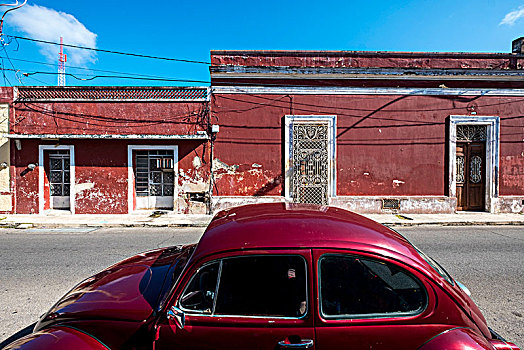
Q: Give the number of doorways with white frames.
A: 4